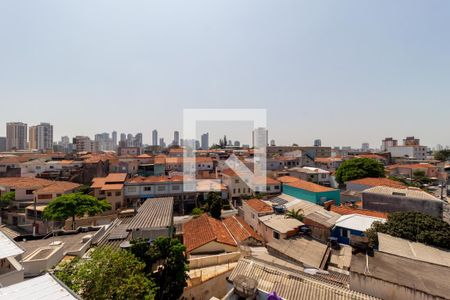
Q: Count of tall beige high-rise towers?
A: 2